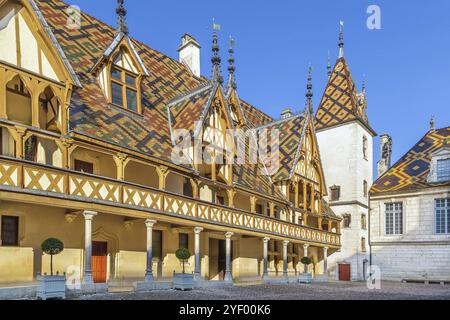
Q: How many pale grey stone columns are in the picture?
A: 8